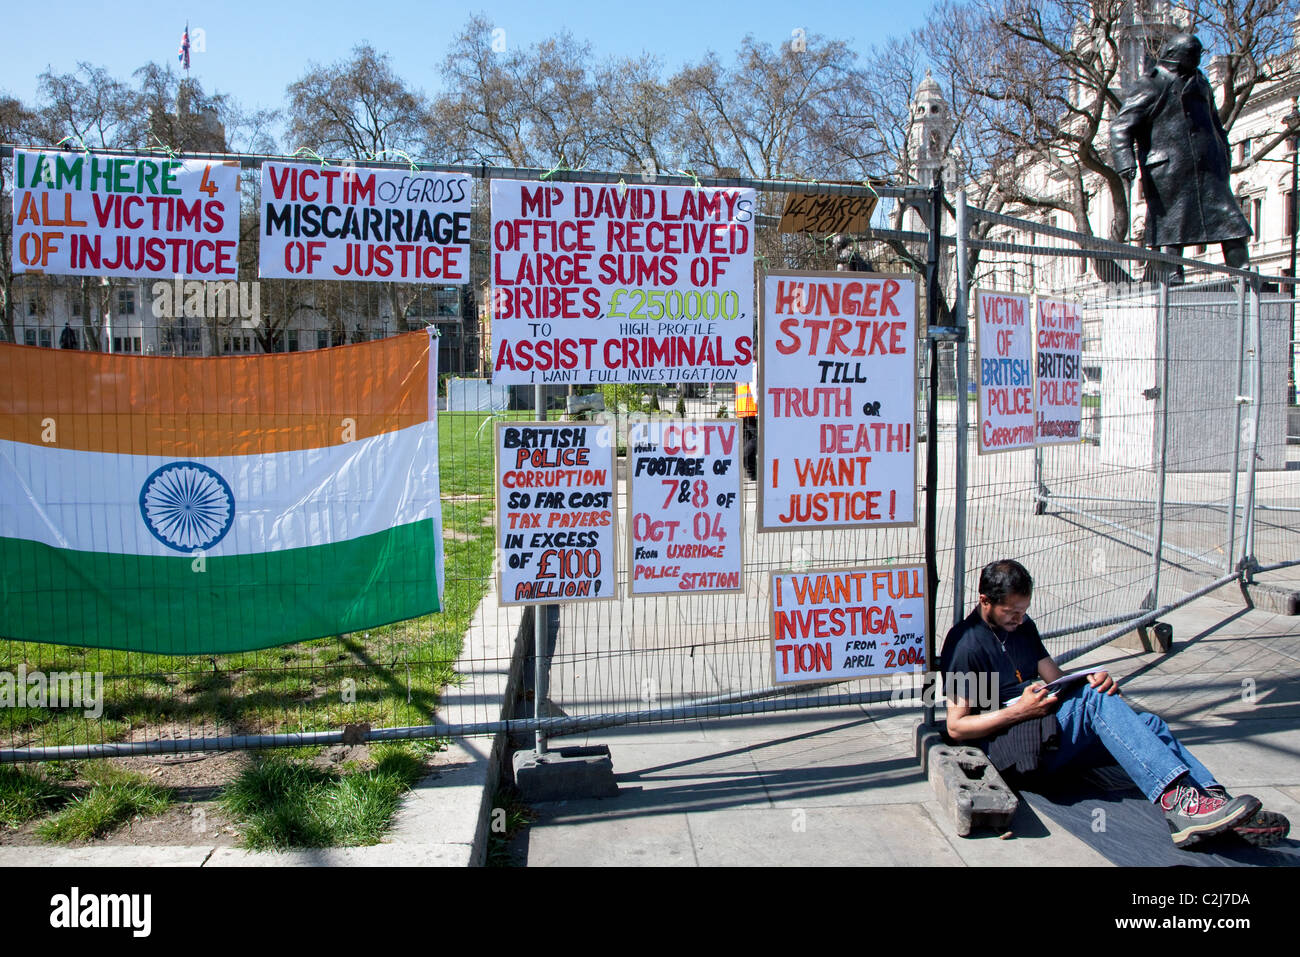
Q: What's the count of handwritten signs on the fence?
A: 10